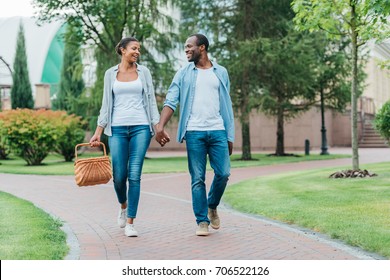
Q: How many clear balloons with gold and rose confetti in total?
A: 0